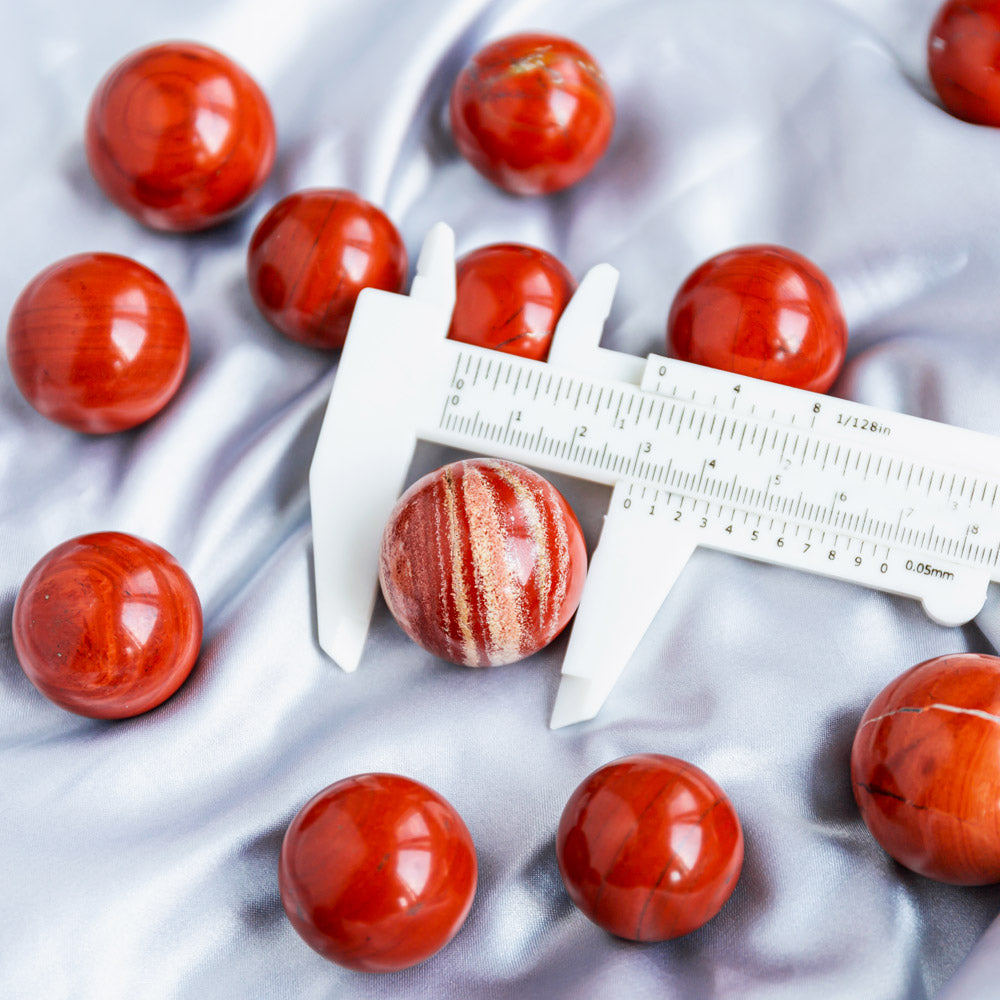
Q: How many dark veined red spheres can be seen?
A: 11